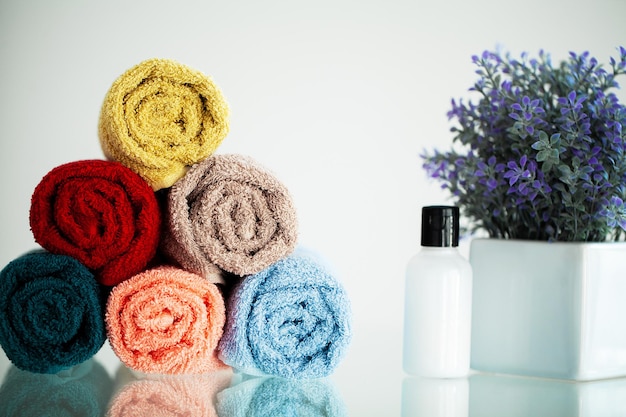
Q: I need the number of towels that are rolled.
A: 6